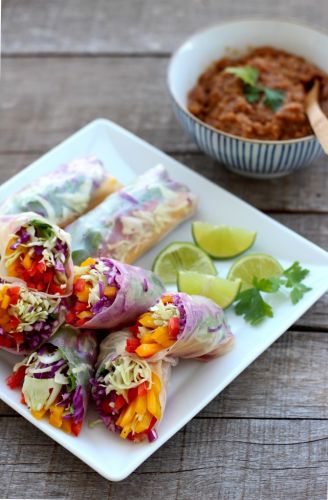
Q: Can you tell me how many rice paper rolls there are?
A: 8